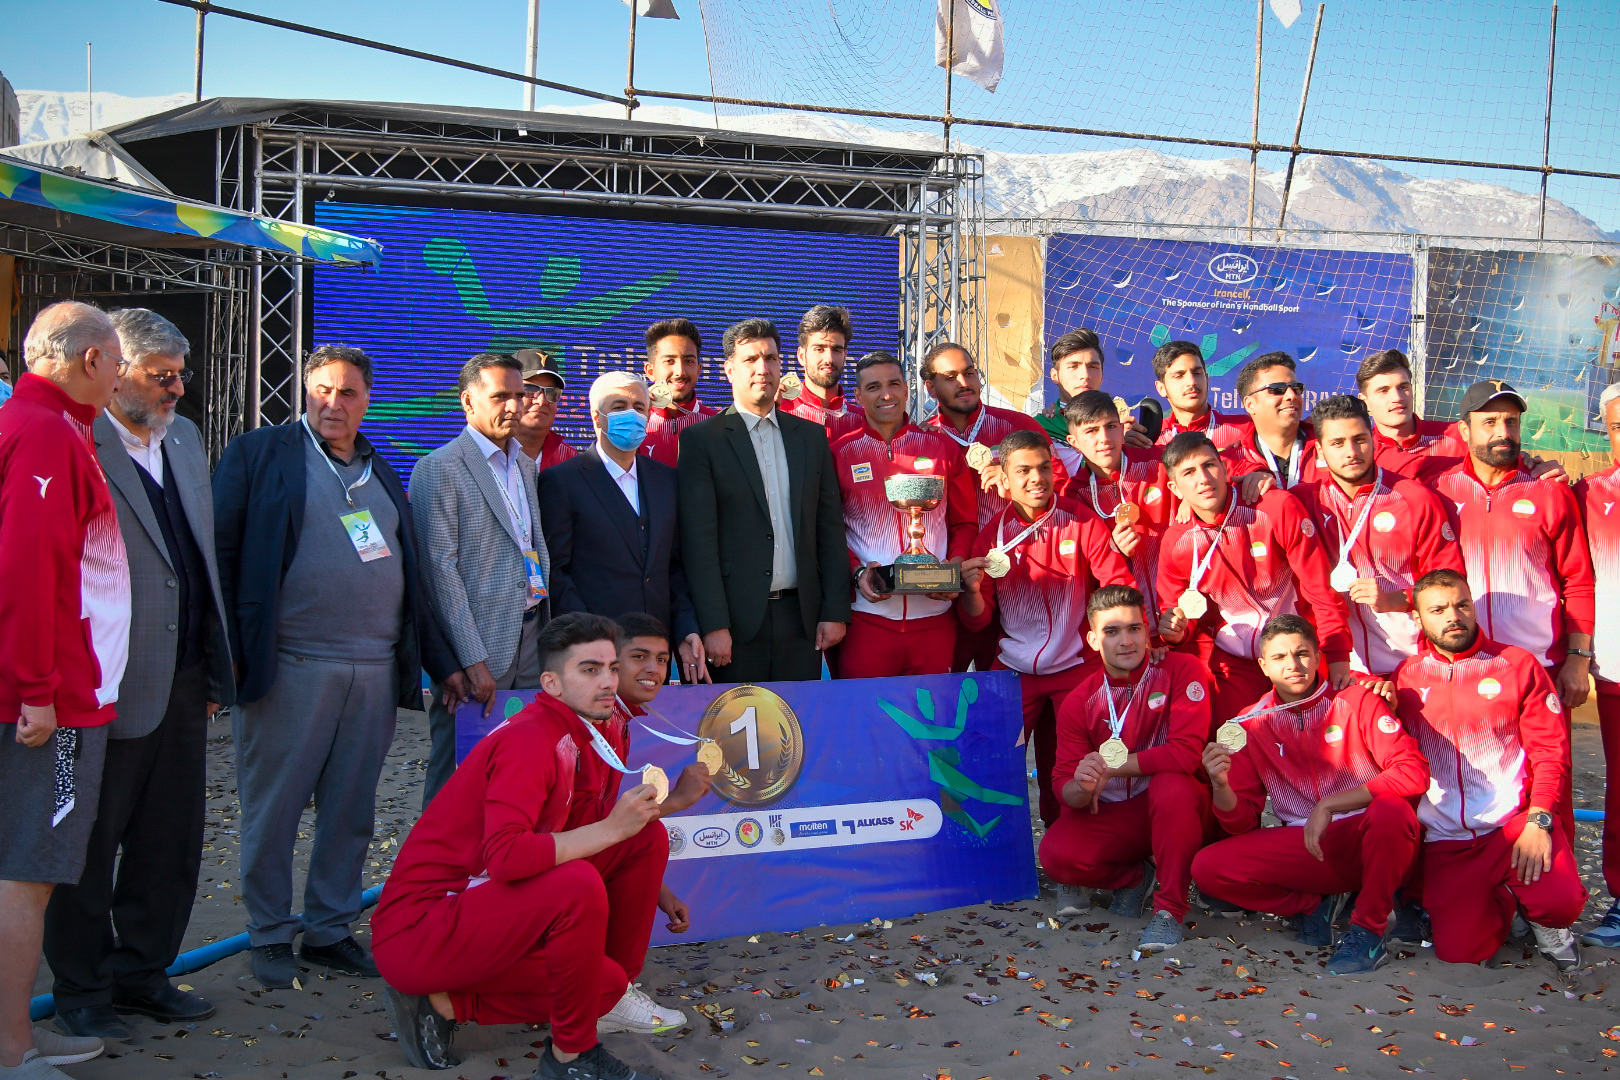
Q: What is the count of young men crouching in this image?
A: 5